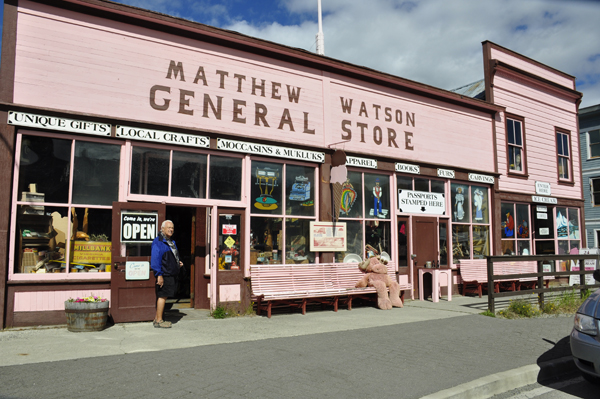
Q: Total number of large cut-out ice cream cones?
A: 1